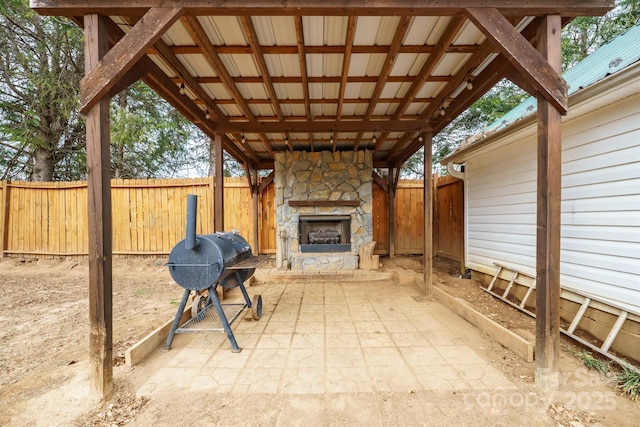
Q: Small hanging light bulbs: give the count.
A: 9